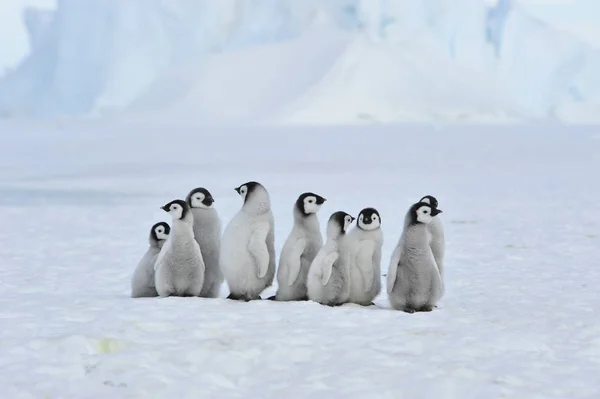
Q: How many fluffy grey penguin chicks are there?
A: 9